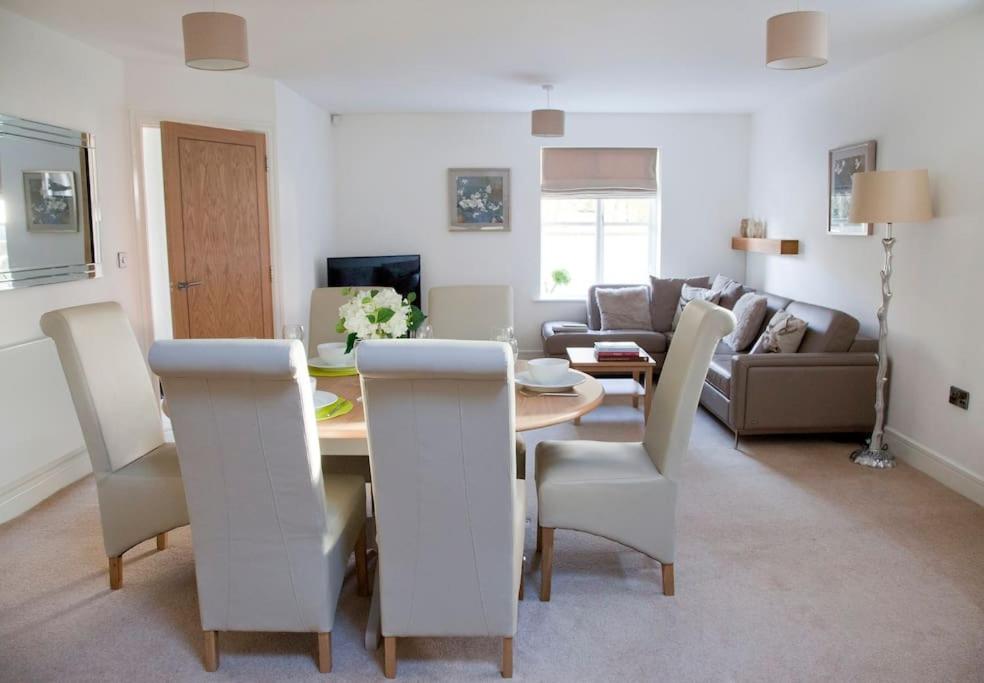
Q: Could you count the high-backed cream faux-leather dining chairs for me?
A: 6